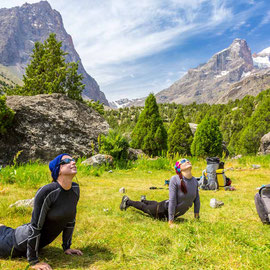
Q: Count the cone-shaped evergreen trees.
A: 3